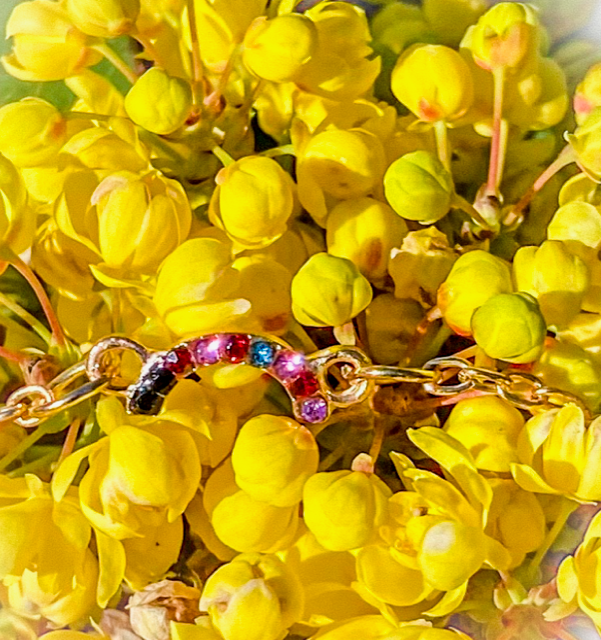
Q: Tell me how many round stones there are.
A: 9